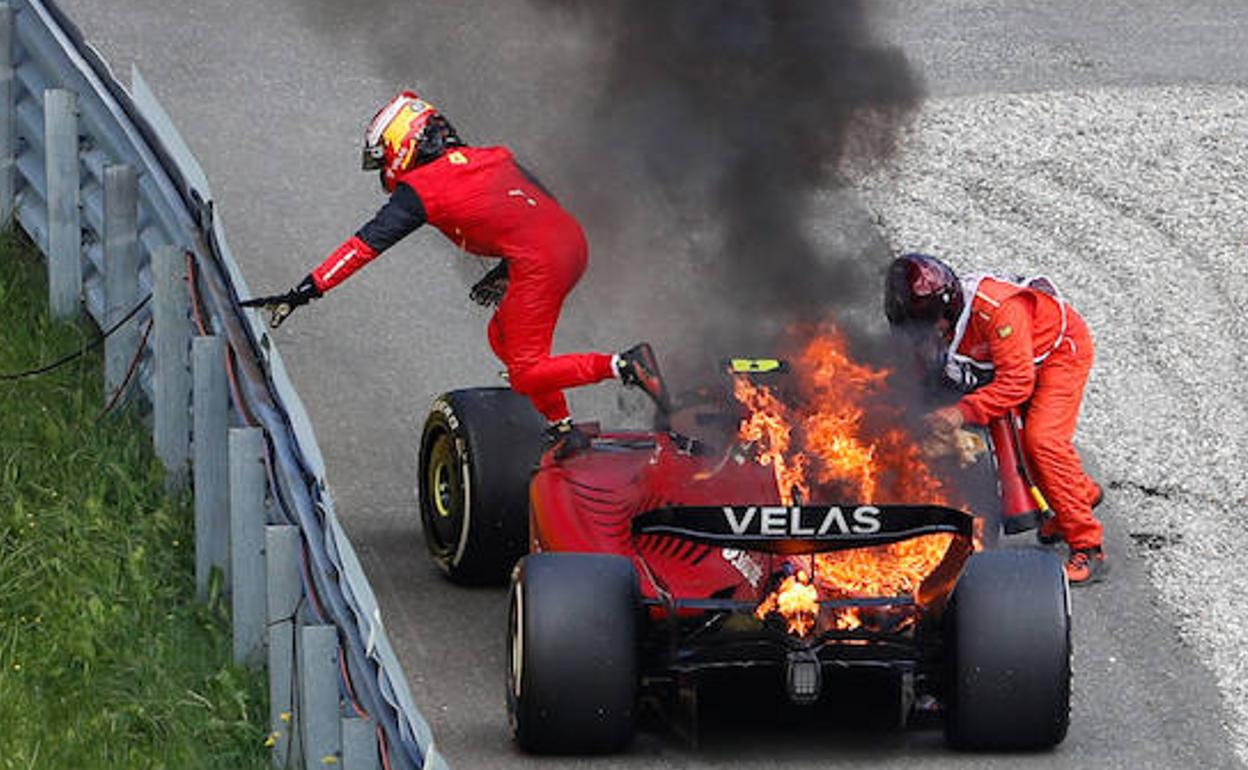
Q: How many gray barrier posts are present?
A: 9